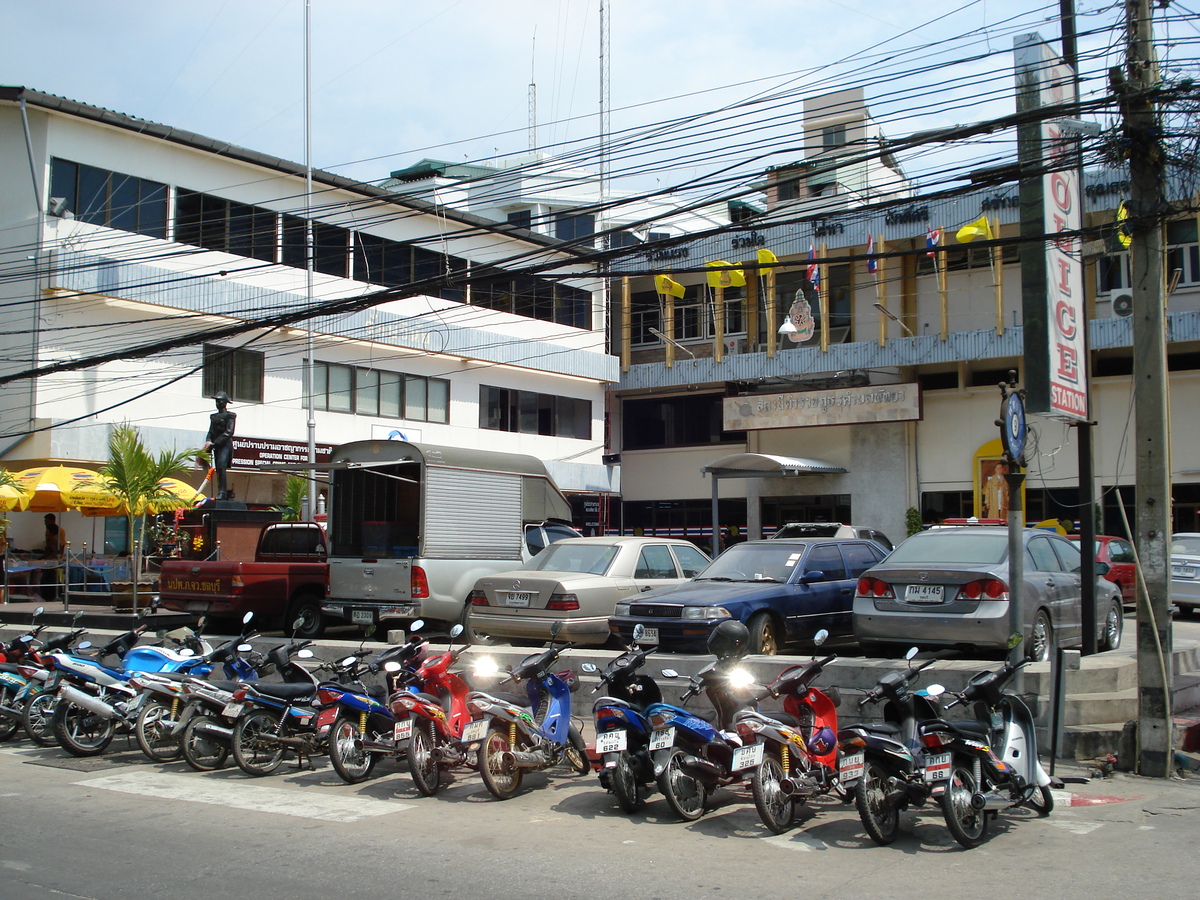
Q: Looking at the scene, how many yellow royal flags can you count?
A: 5